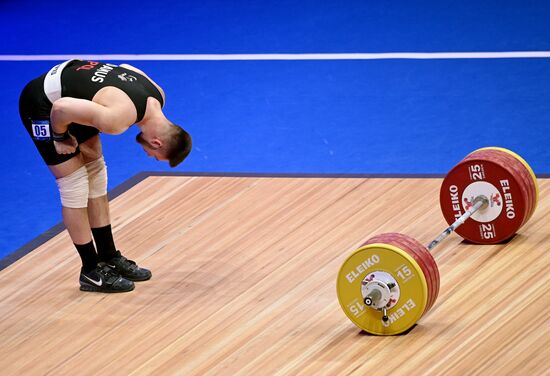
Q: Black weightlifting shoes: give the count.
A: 2